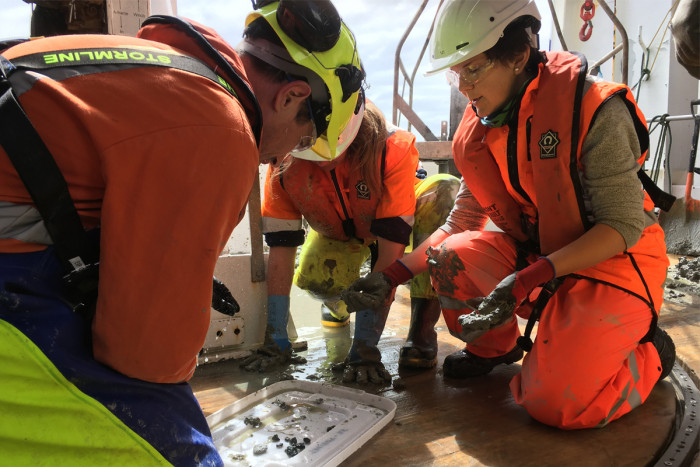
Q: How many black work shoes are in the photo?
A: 4